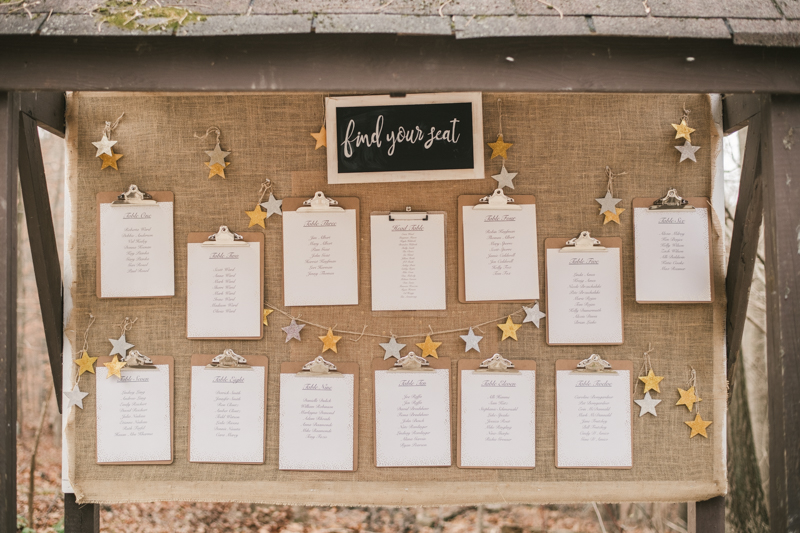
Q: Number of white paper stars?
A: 13